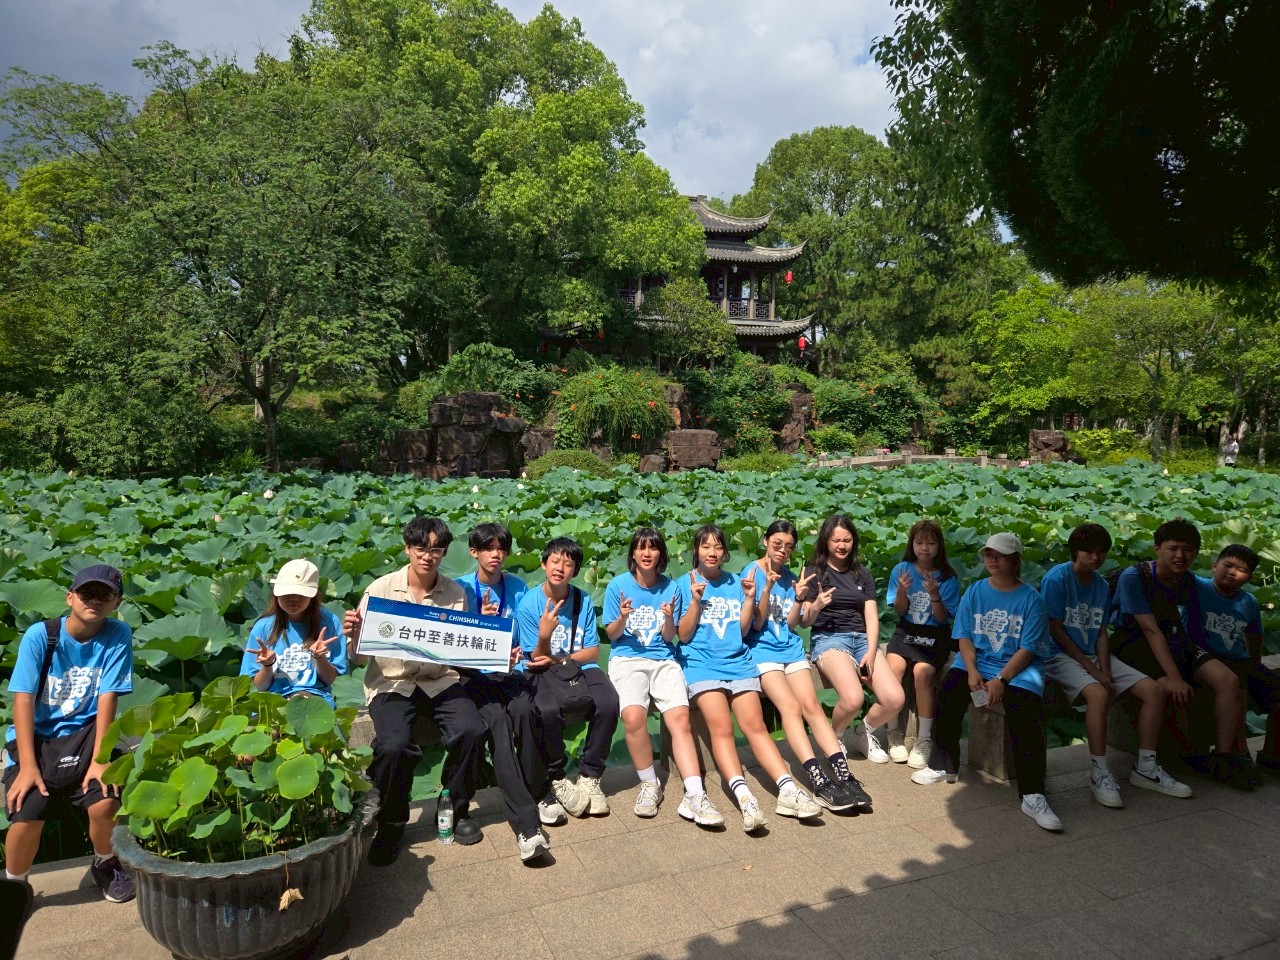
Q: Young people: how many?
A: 14